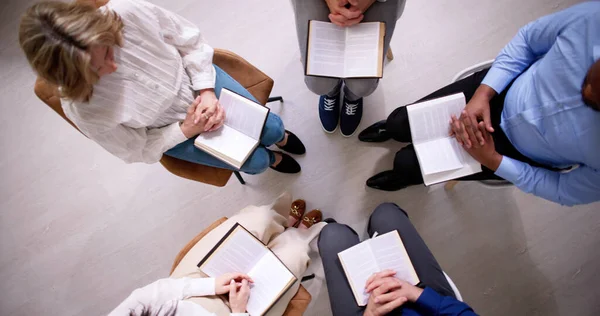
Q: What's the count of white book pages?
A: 10